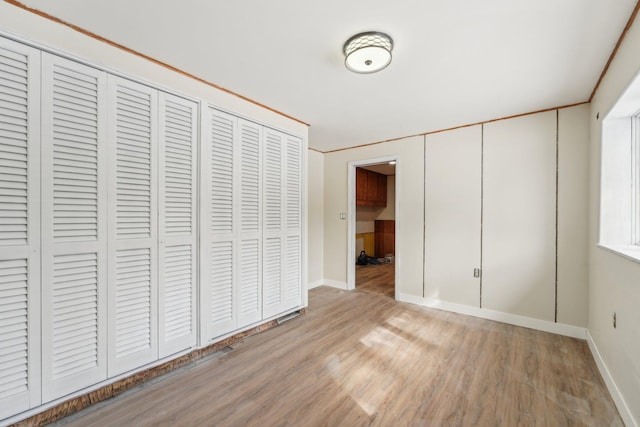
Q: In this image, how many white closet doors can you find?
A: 8